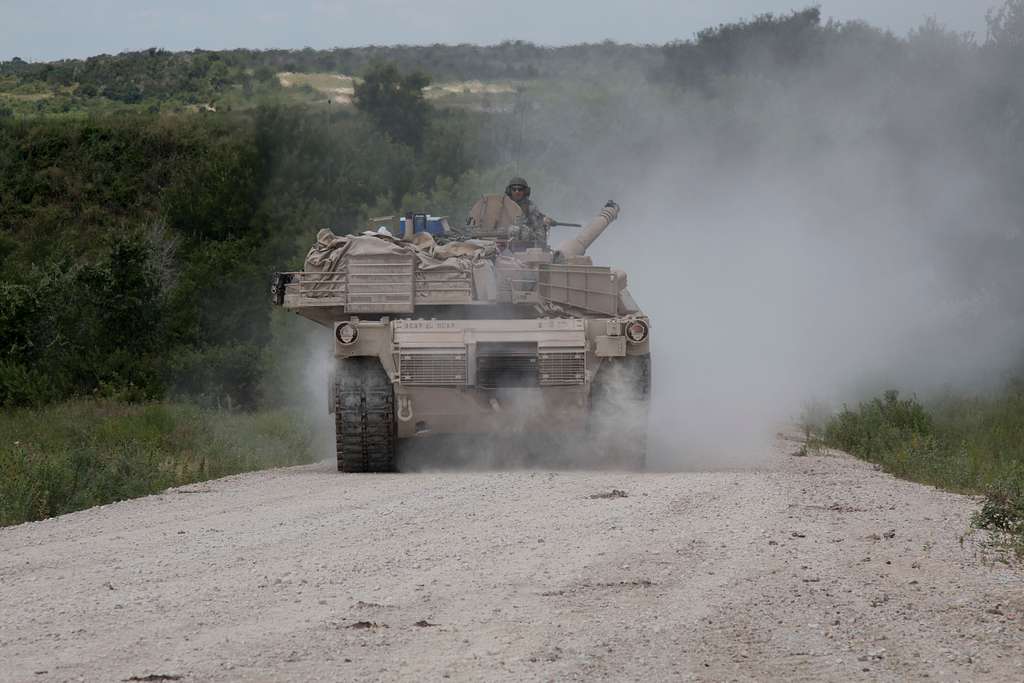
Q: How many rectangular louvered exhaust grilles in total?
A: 3